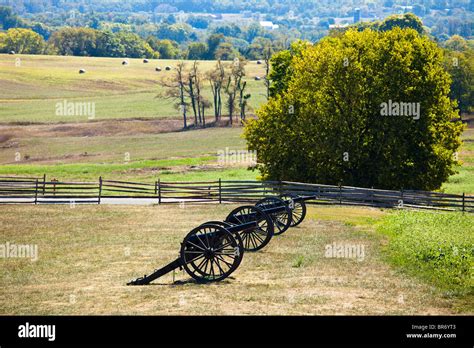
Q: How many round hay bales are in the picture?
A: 8